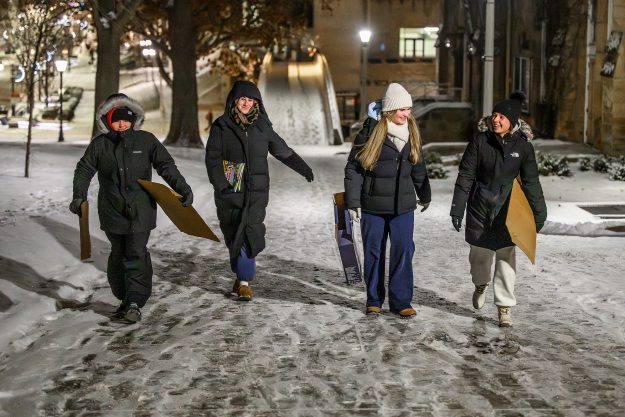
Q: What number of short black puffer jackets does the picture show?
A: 1